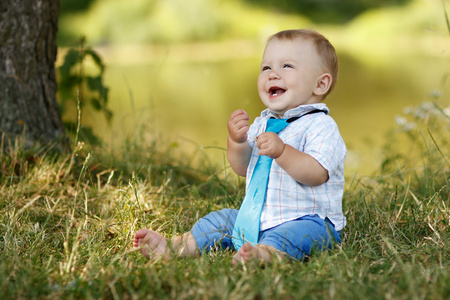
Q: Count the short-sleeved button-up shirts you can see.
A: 1